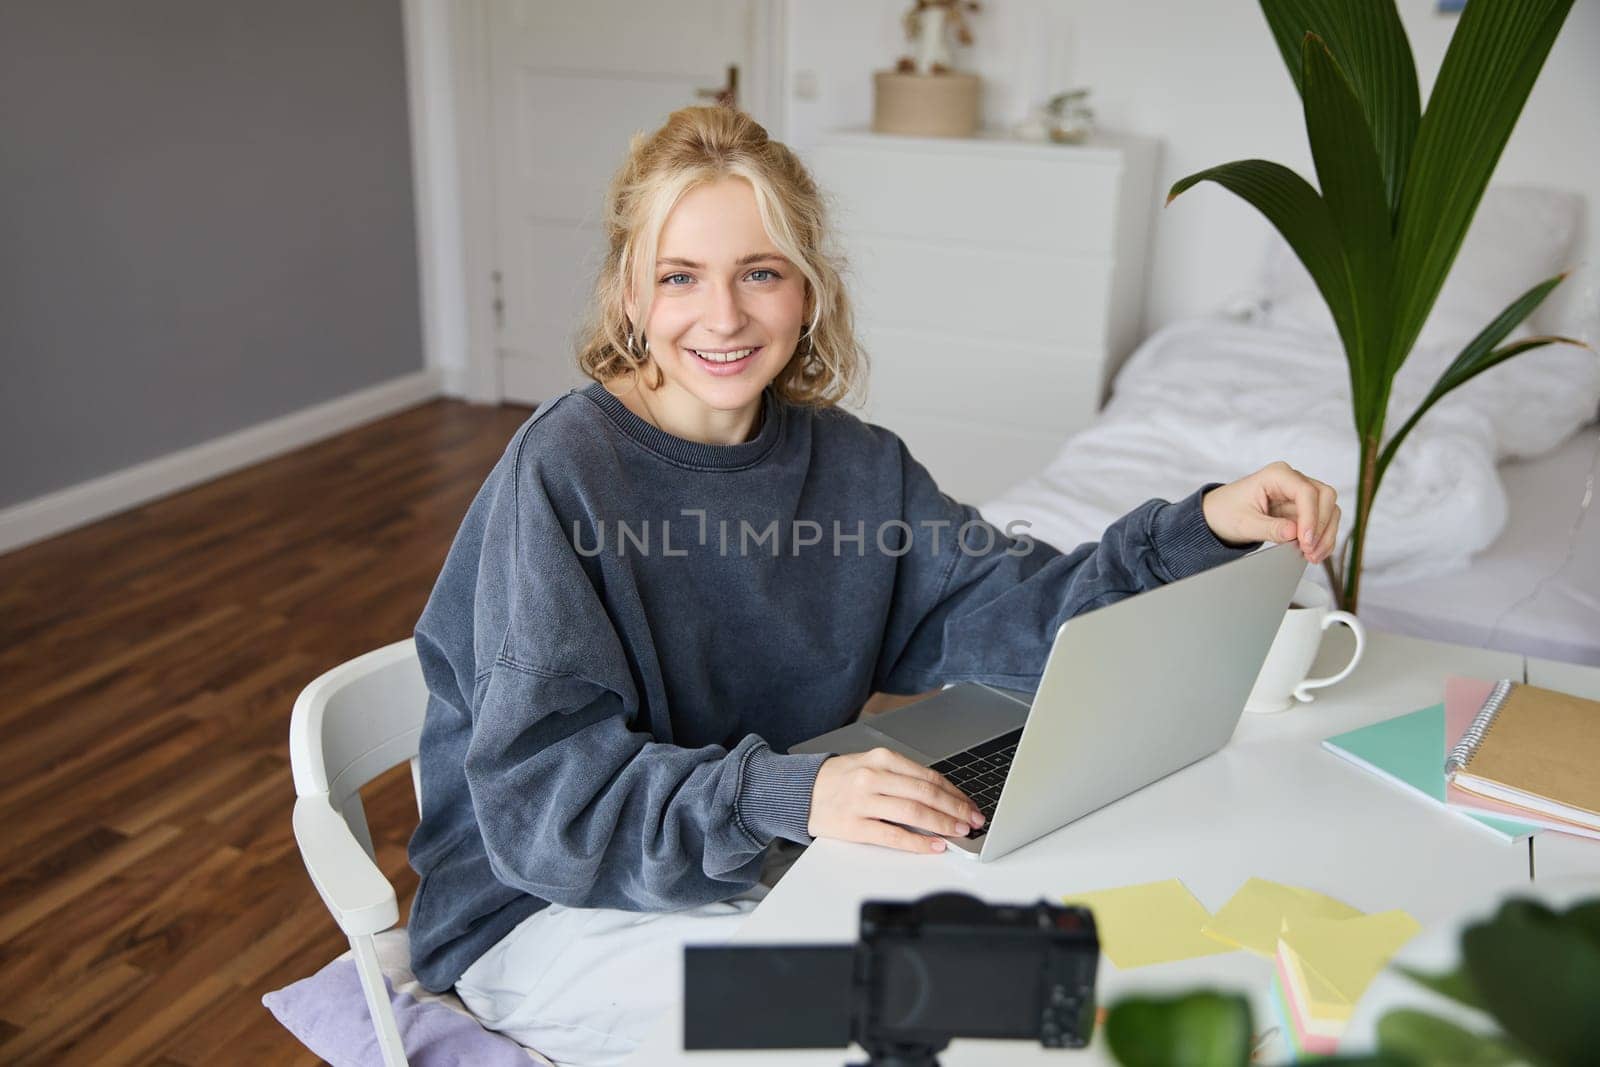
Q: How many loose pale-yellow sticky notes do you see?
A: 3